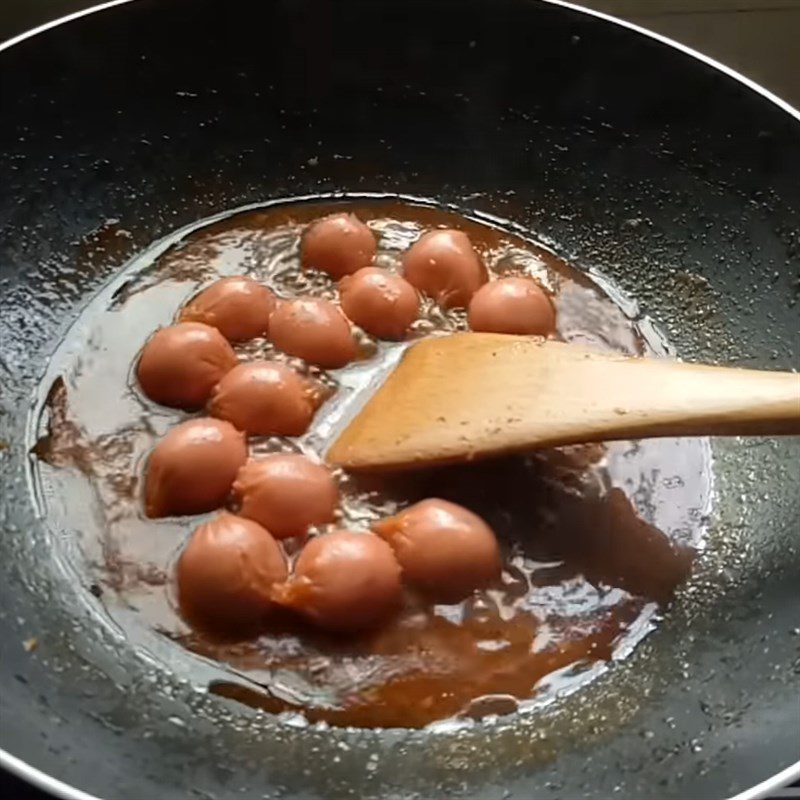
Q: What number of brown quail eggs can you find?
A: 13